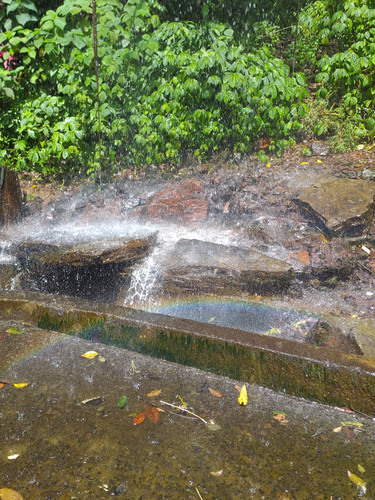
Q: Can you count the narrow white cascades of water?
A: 1